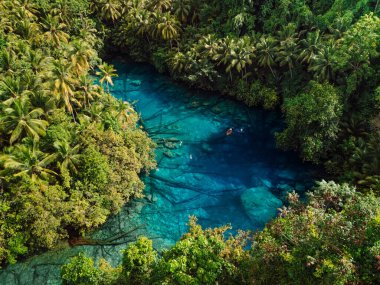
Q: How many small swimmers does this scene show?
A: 2